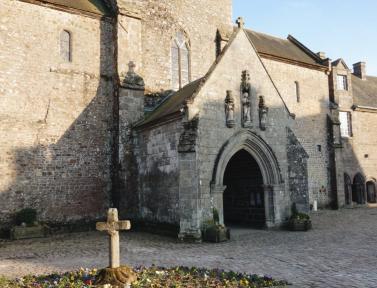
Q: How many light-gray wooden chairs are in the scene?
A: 0